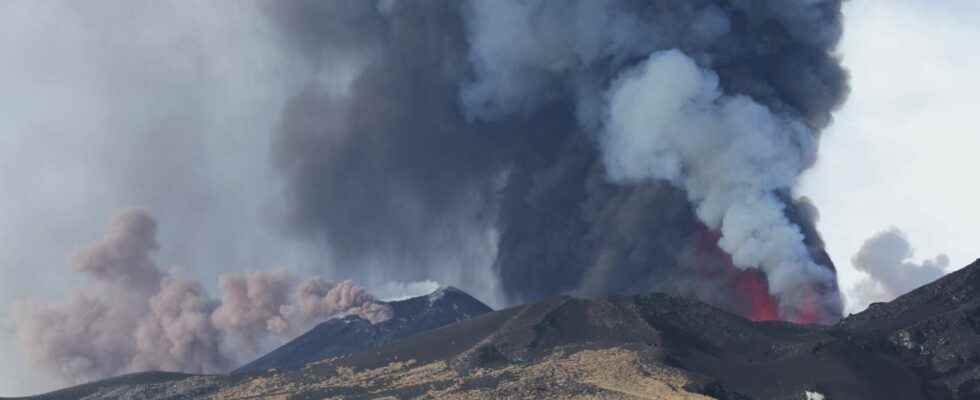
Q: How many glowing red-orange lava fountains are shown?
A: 2